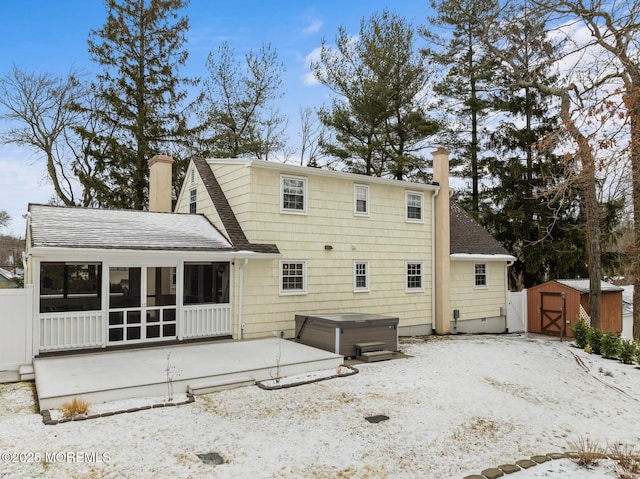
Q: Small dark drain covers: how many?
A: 2